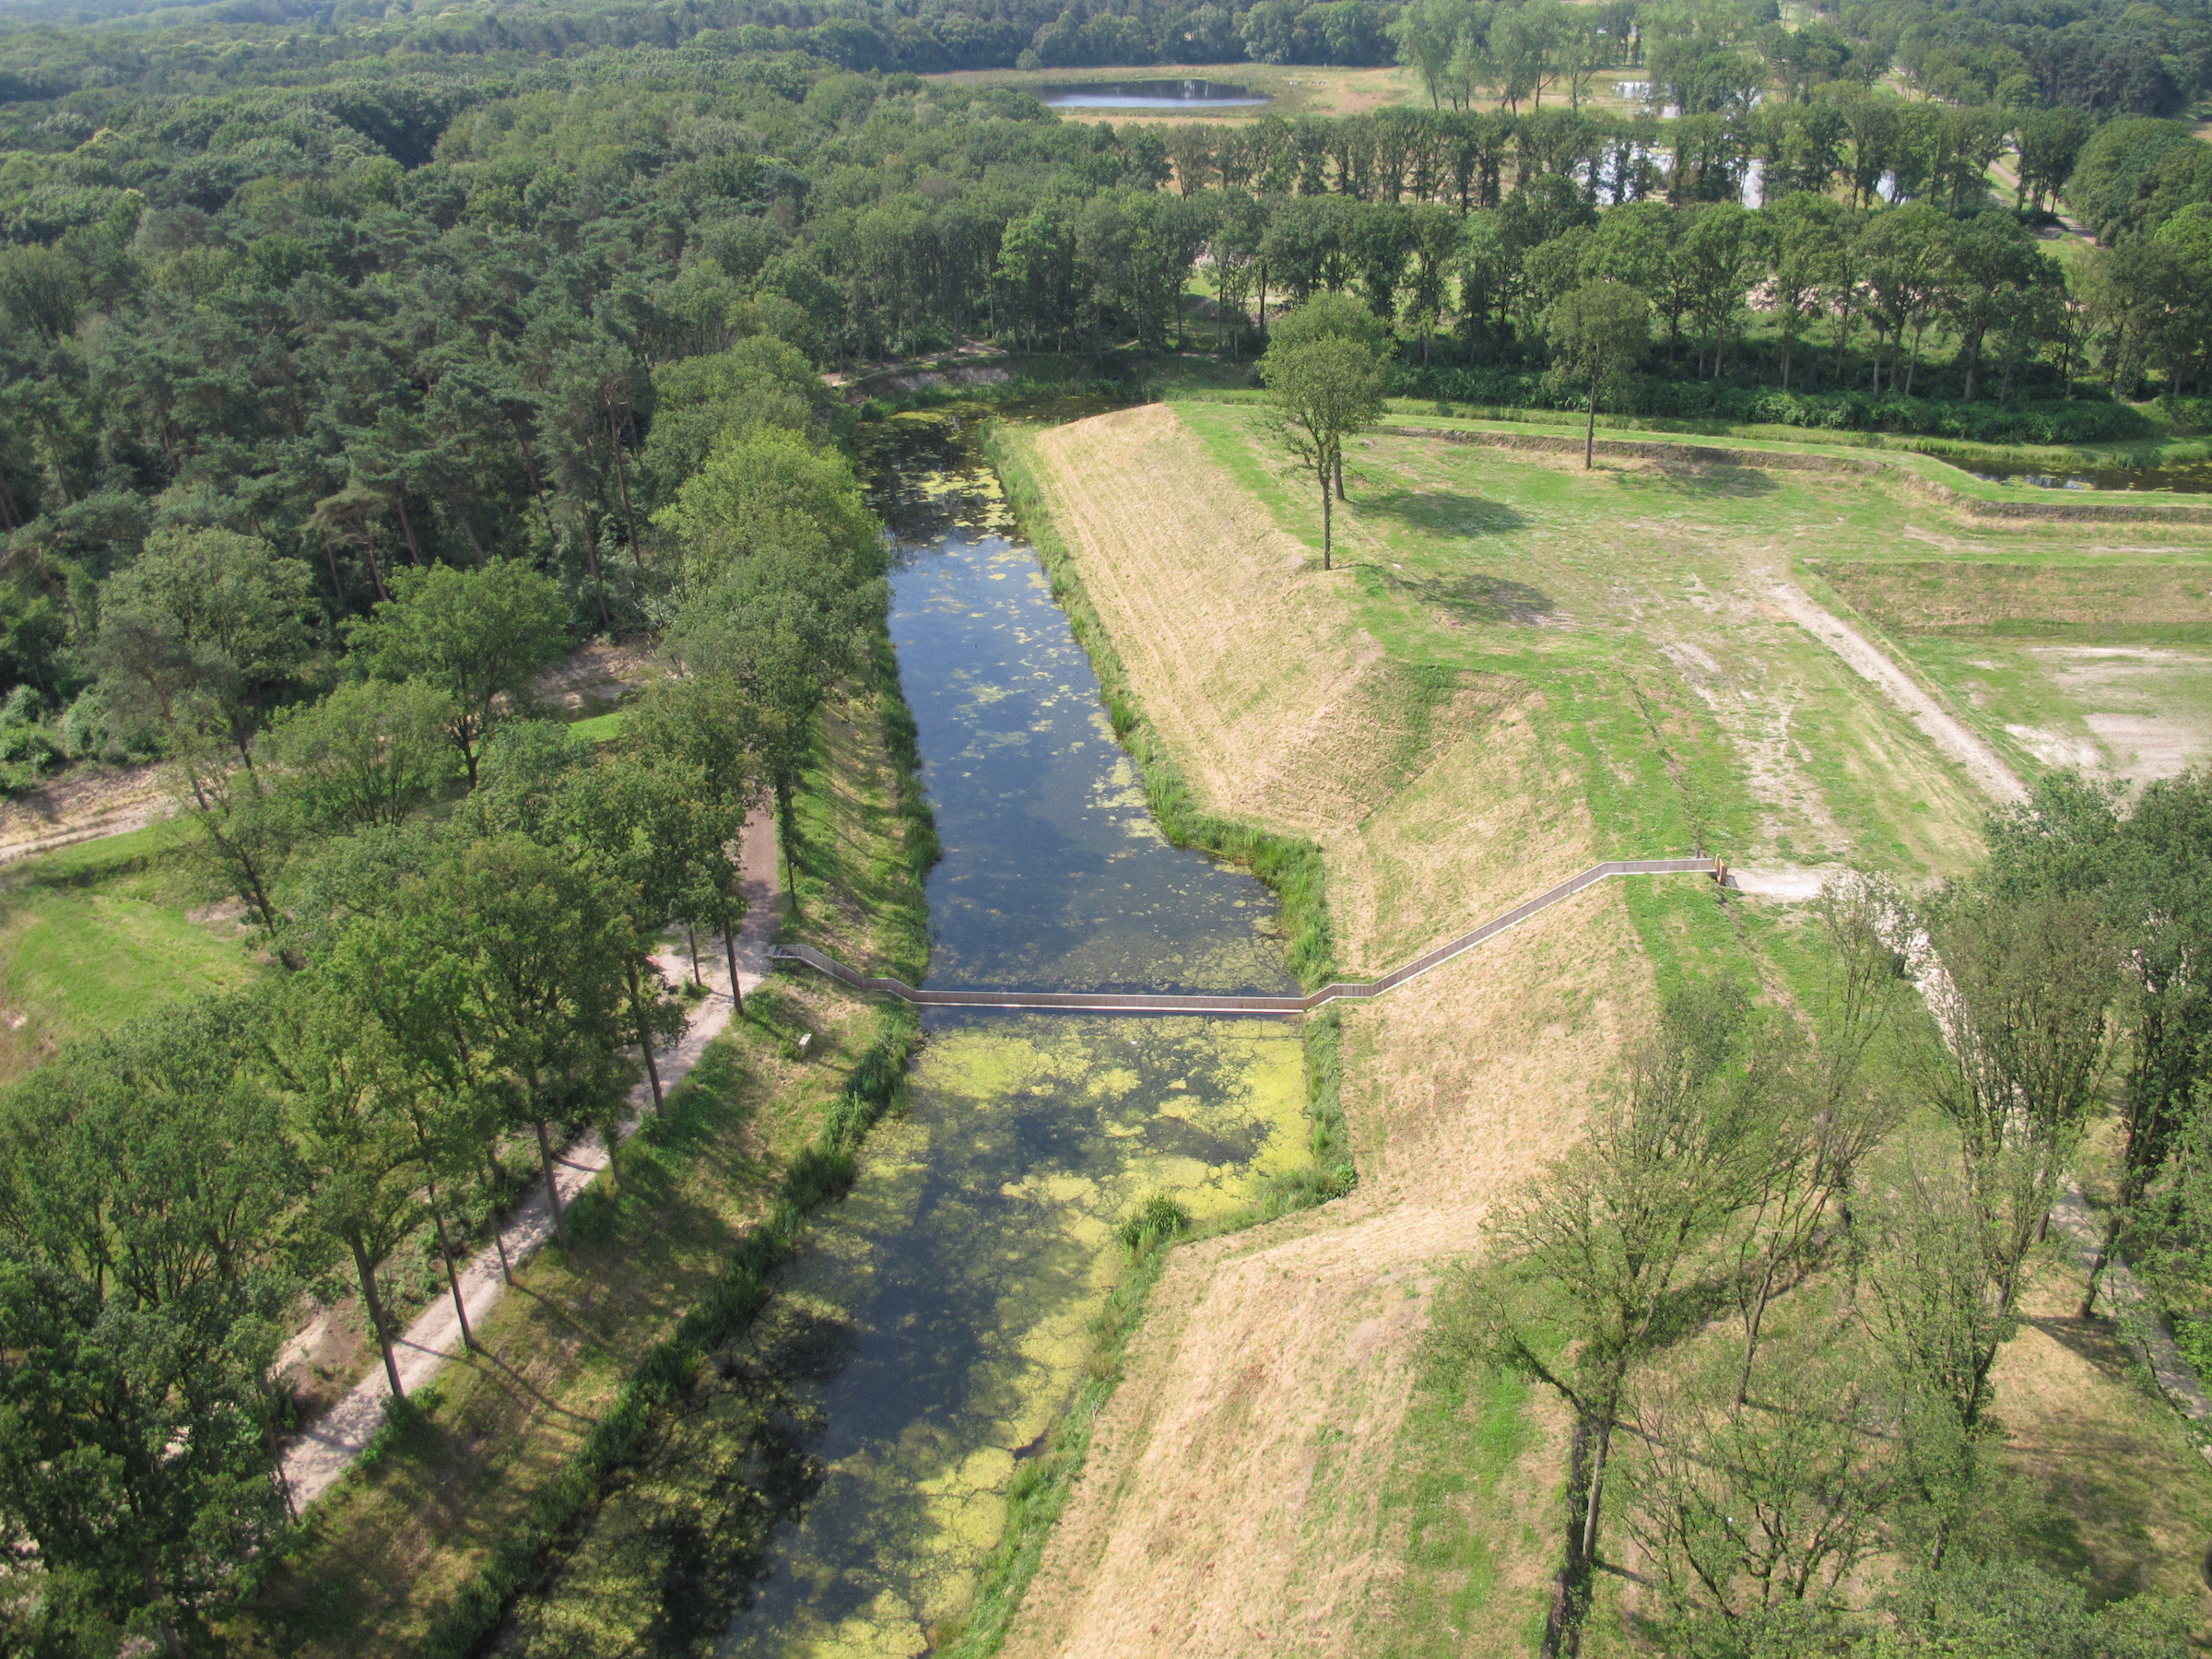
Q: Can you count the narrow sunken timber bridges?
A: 1